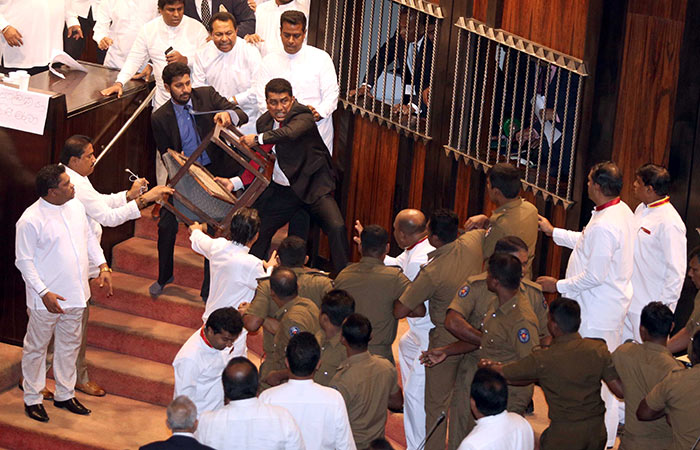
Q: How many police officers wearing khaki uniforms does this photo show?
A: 13